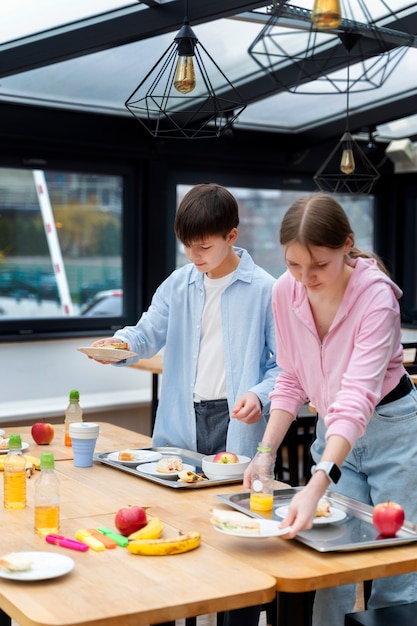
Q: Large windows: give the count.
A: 2